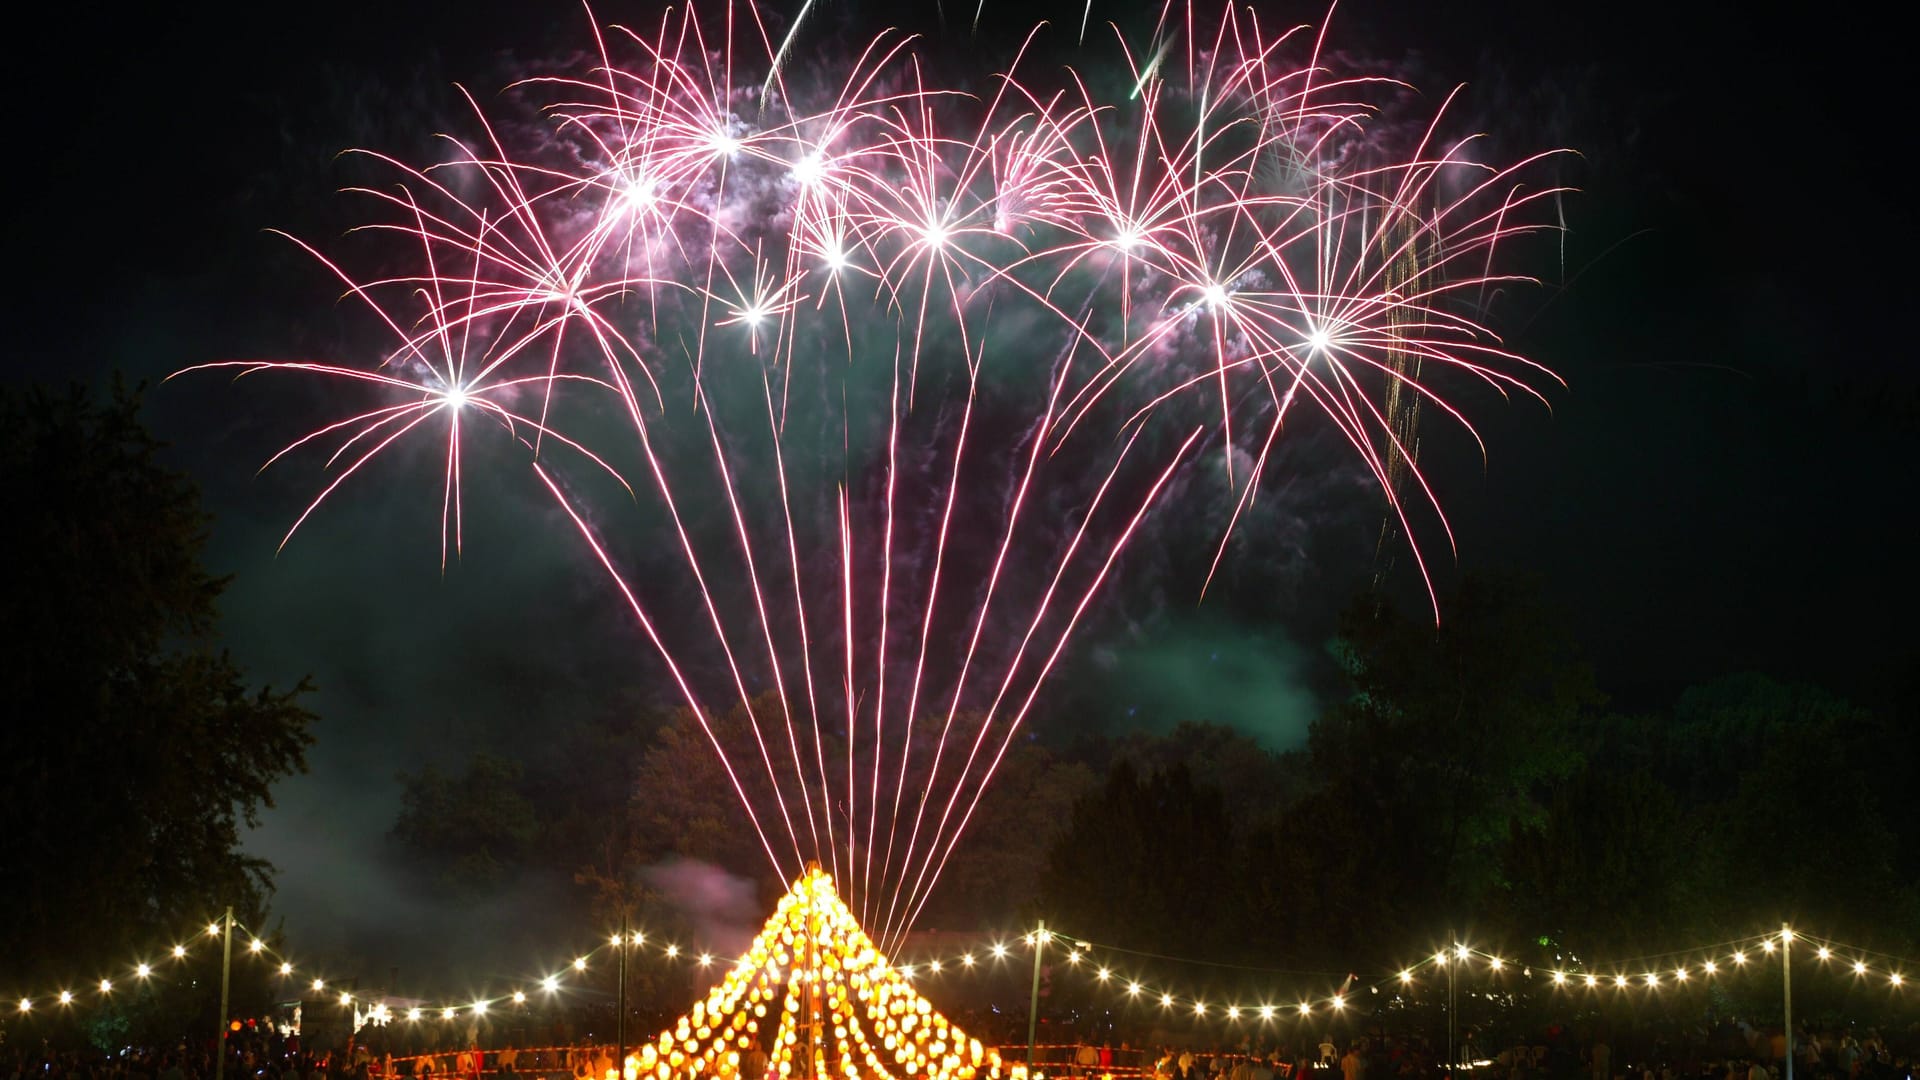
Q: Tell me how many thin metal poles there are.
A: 5